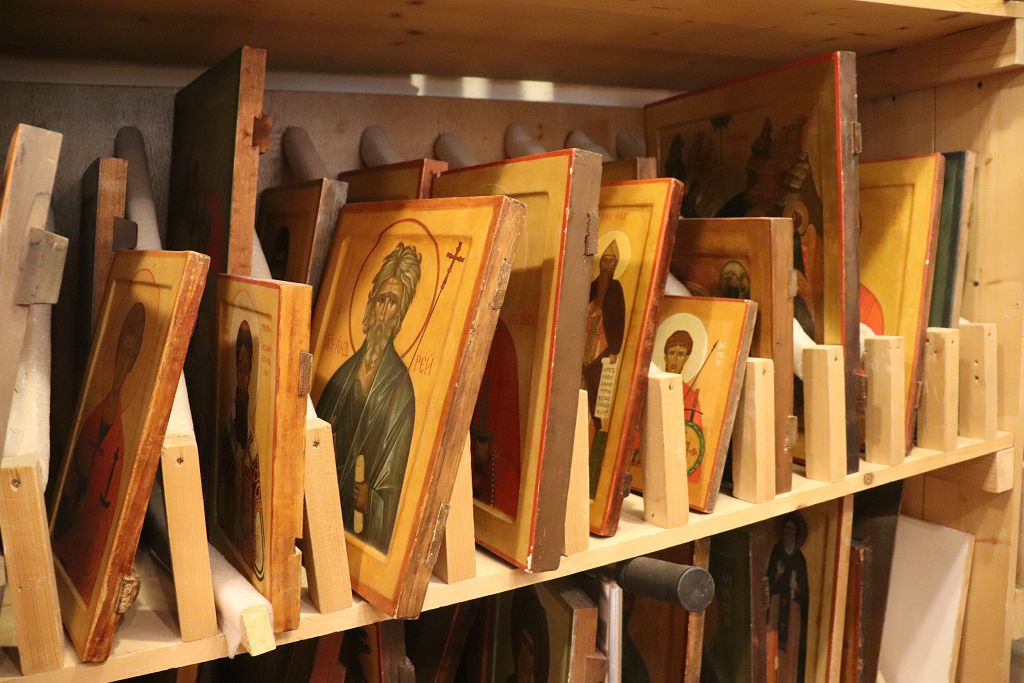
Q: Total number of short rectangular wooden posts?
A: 11